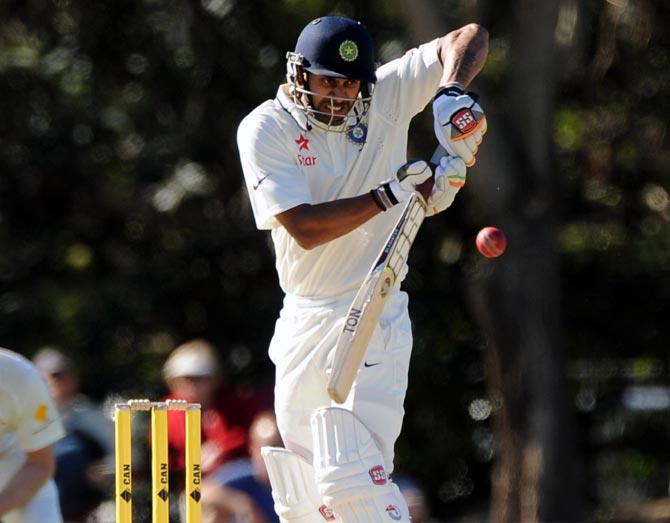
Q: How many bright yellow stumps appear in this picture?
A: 3